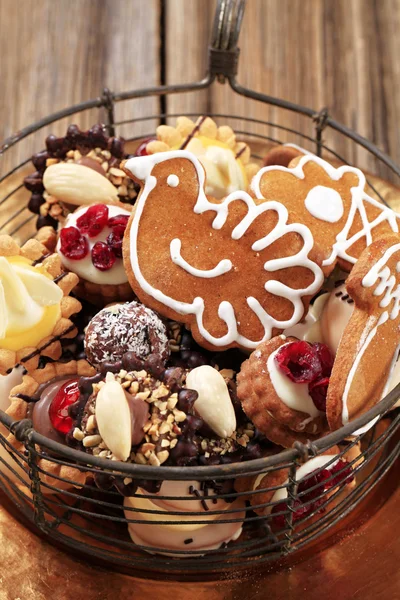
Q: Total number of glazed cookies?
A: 3